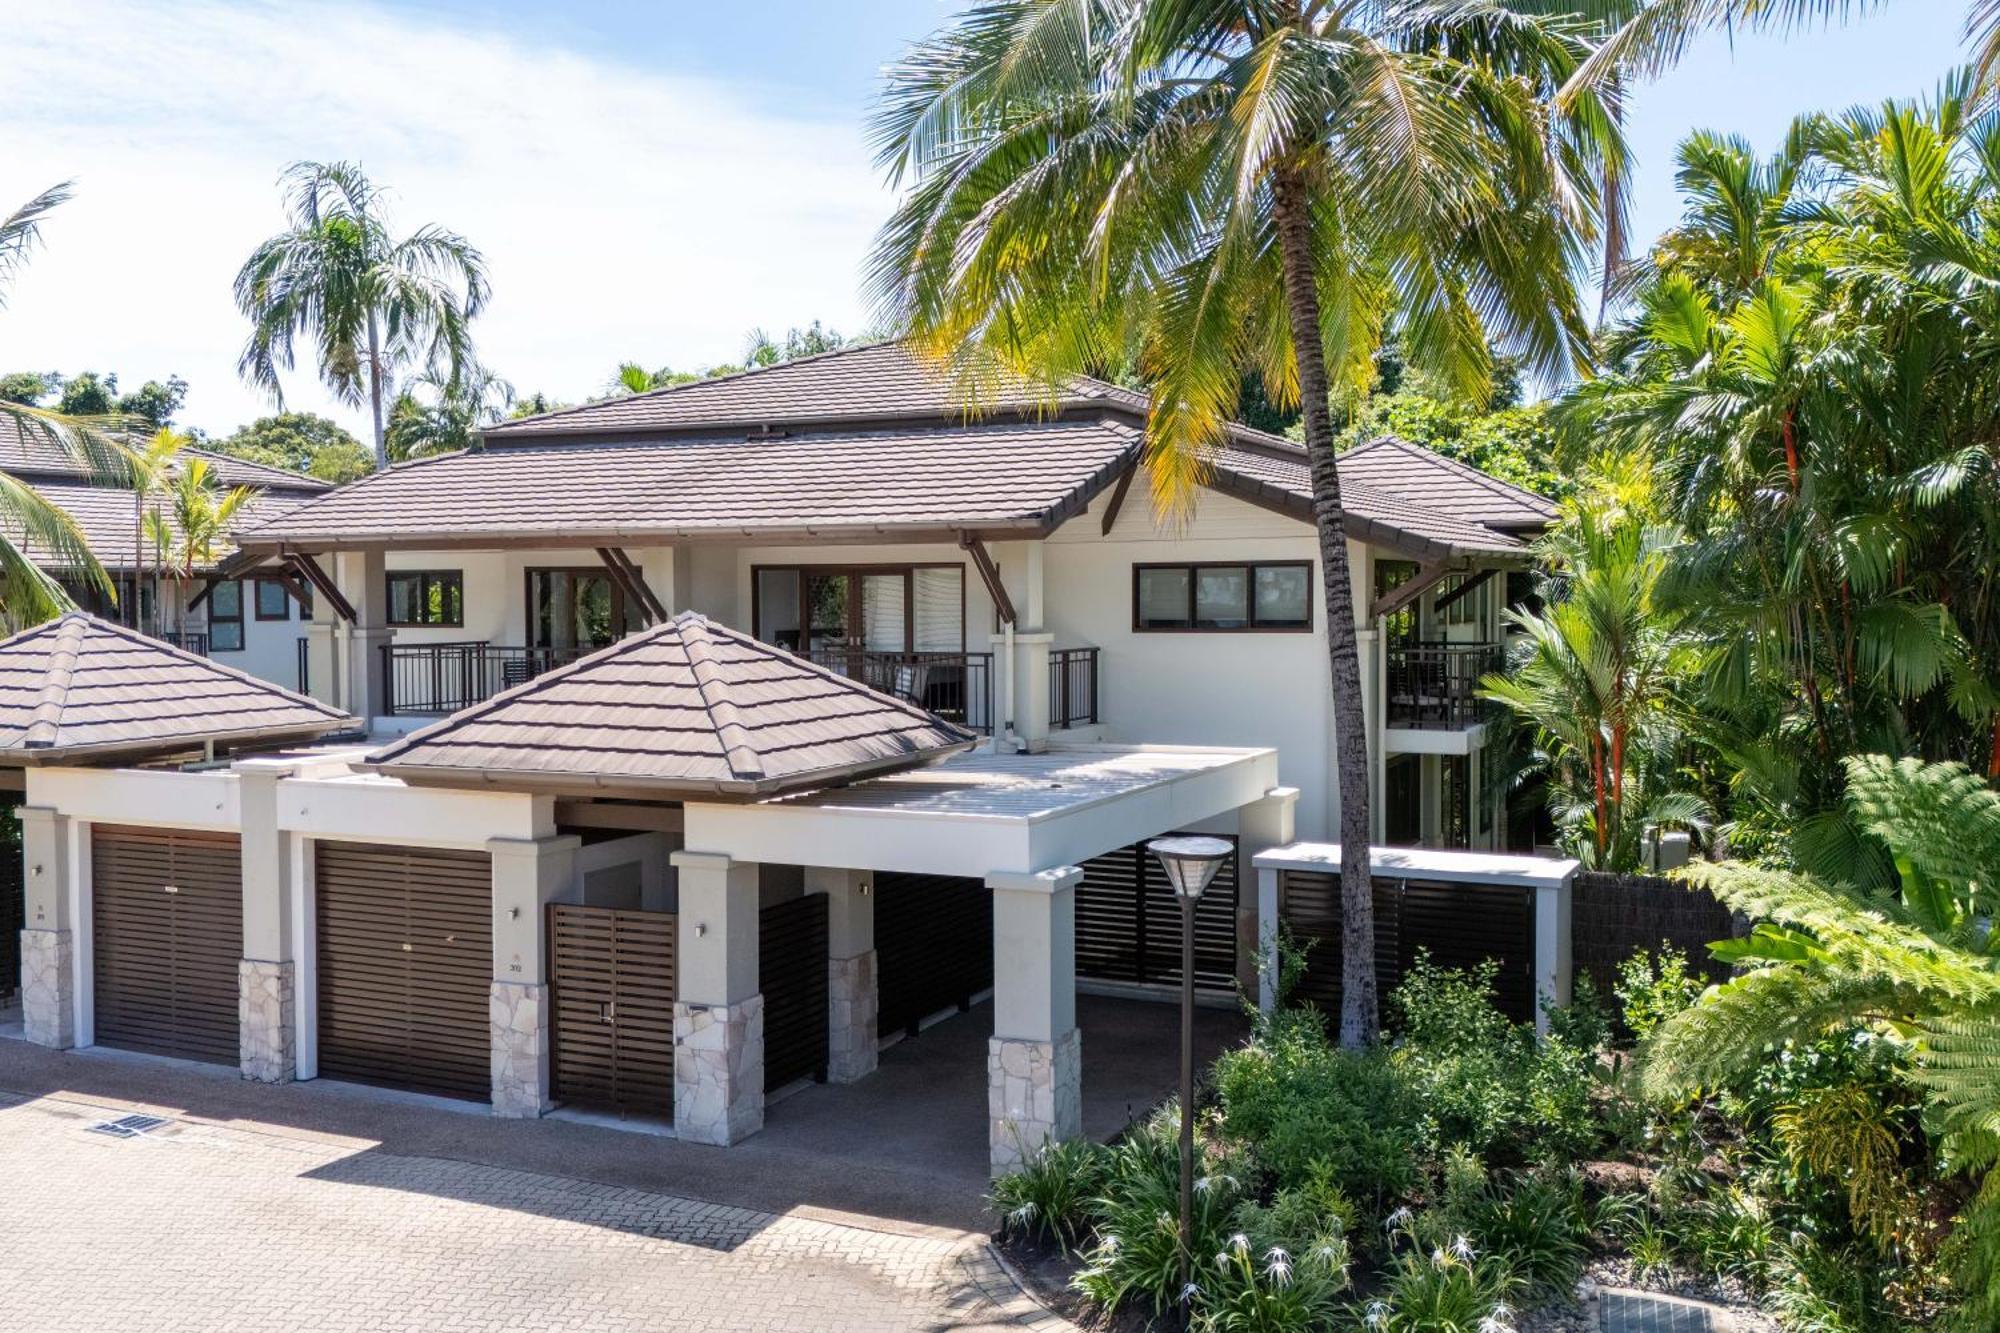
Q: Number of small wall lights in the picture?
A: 4